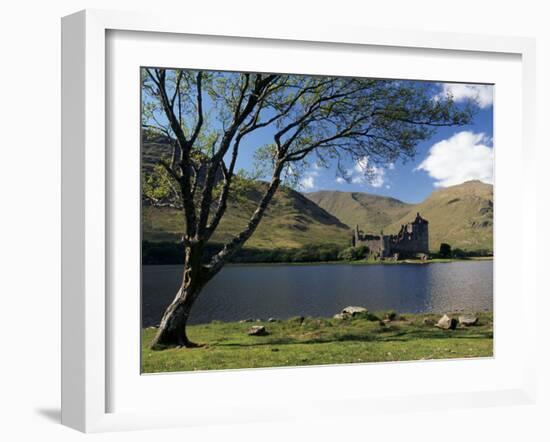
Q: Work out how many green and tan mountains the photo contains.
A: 3